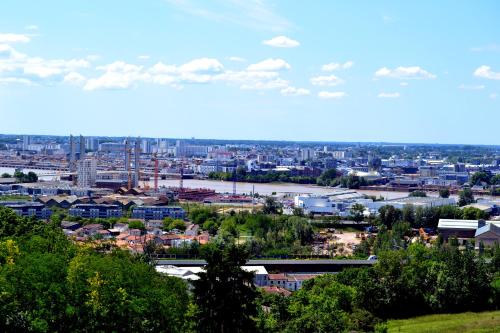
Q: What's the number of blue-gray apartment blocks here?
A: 3